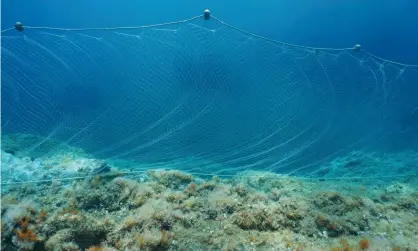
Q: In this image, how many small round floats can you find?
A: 3